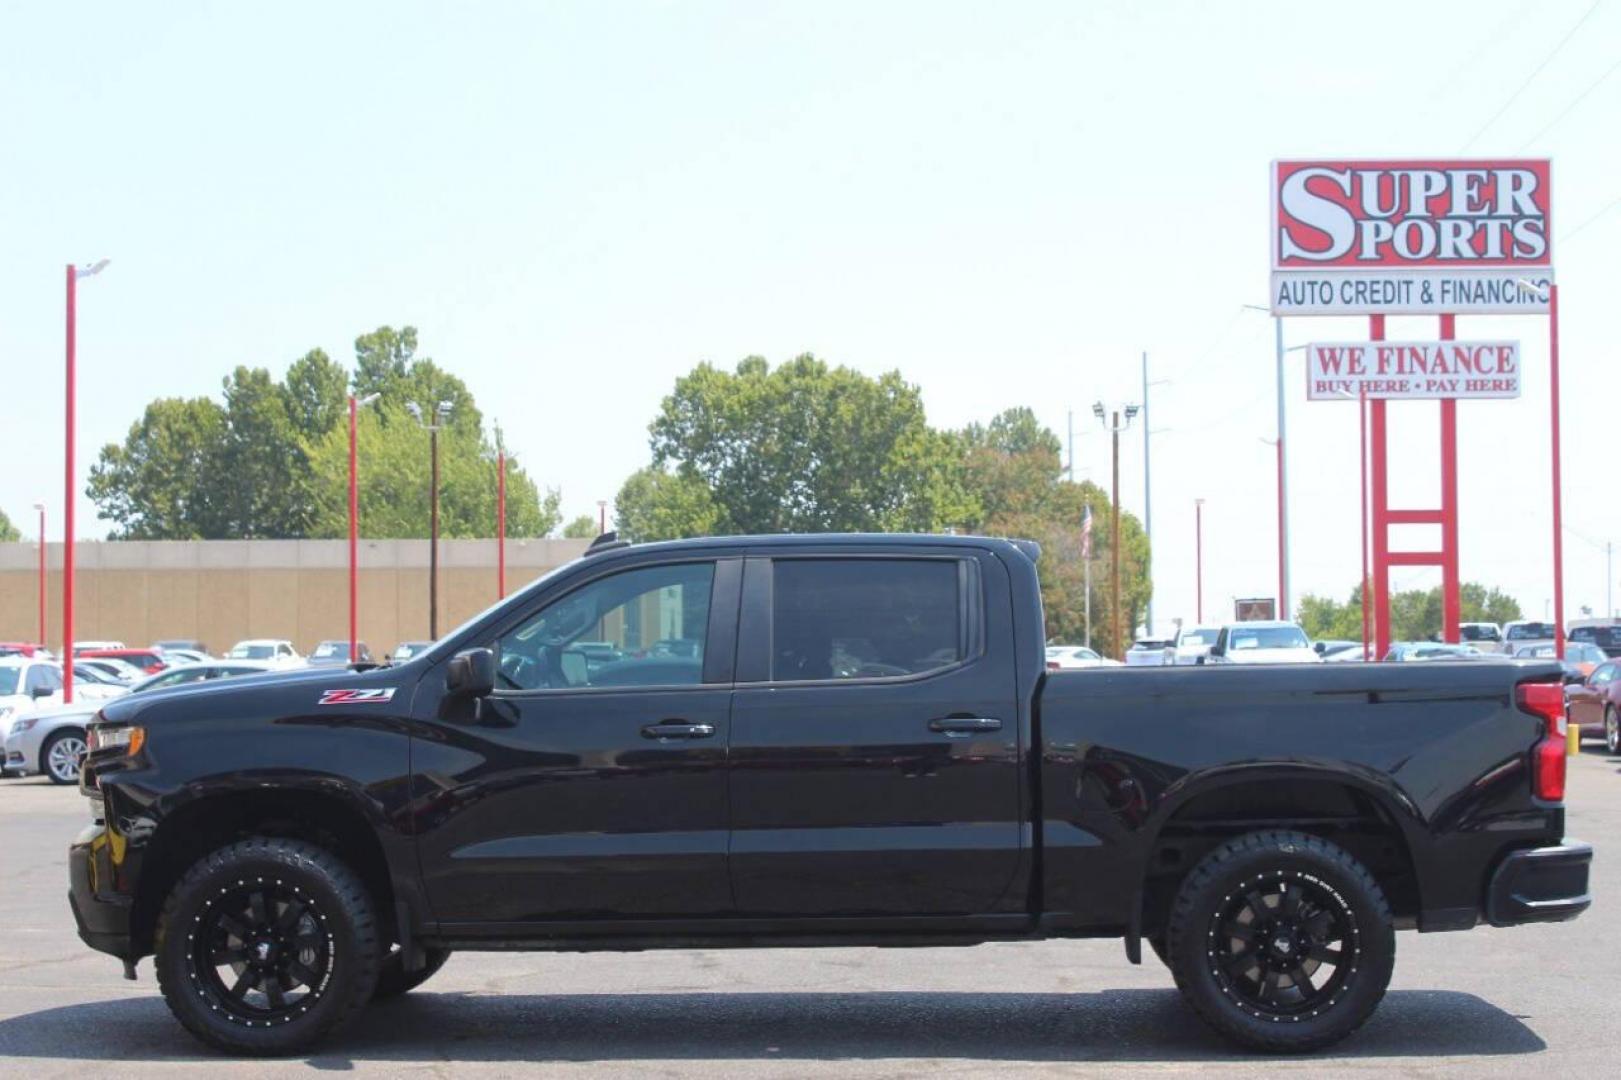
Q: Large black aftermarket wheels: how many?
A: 2